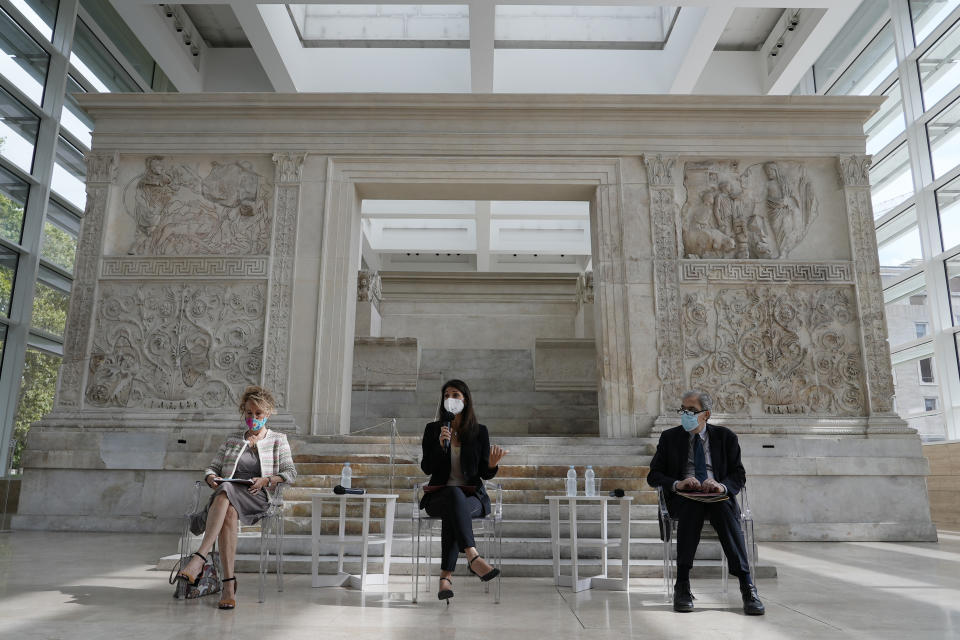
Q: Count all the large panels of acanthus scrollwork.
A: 2